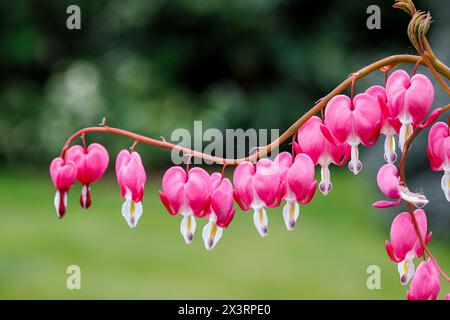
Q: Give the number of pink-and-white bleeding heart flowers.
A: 15